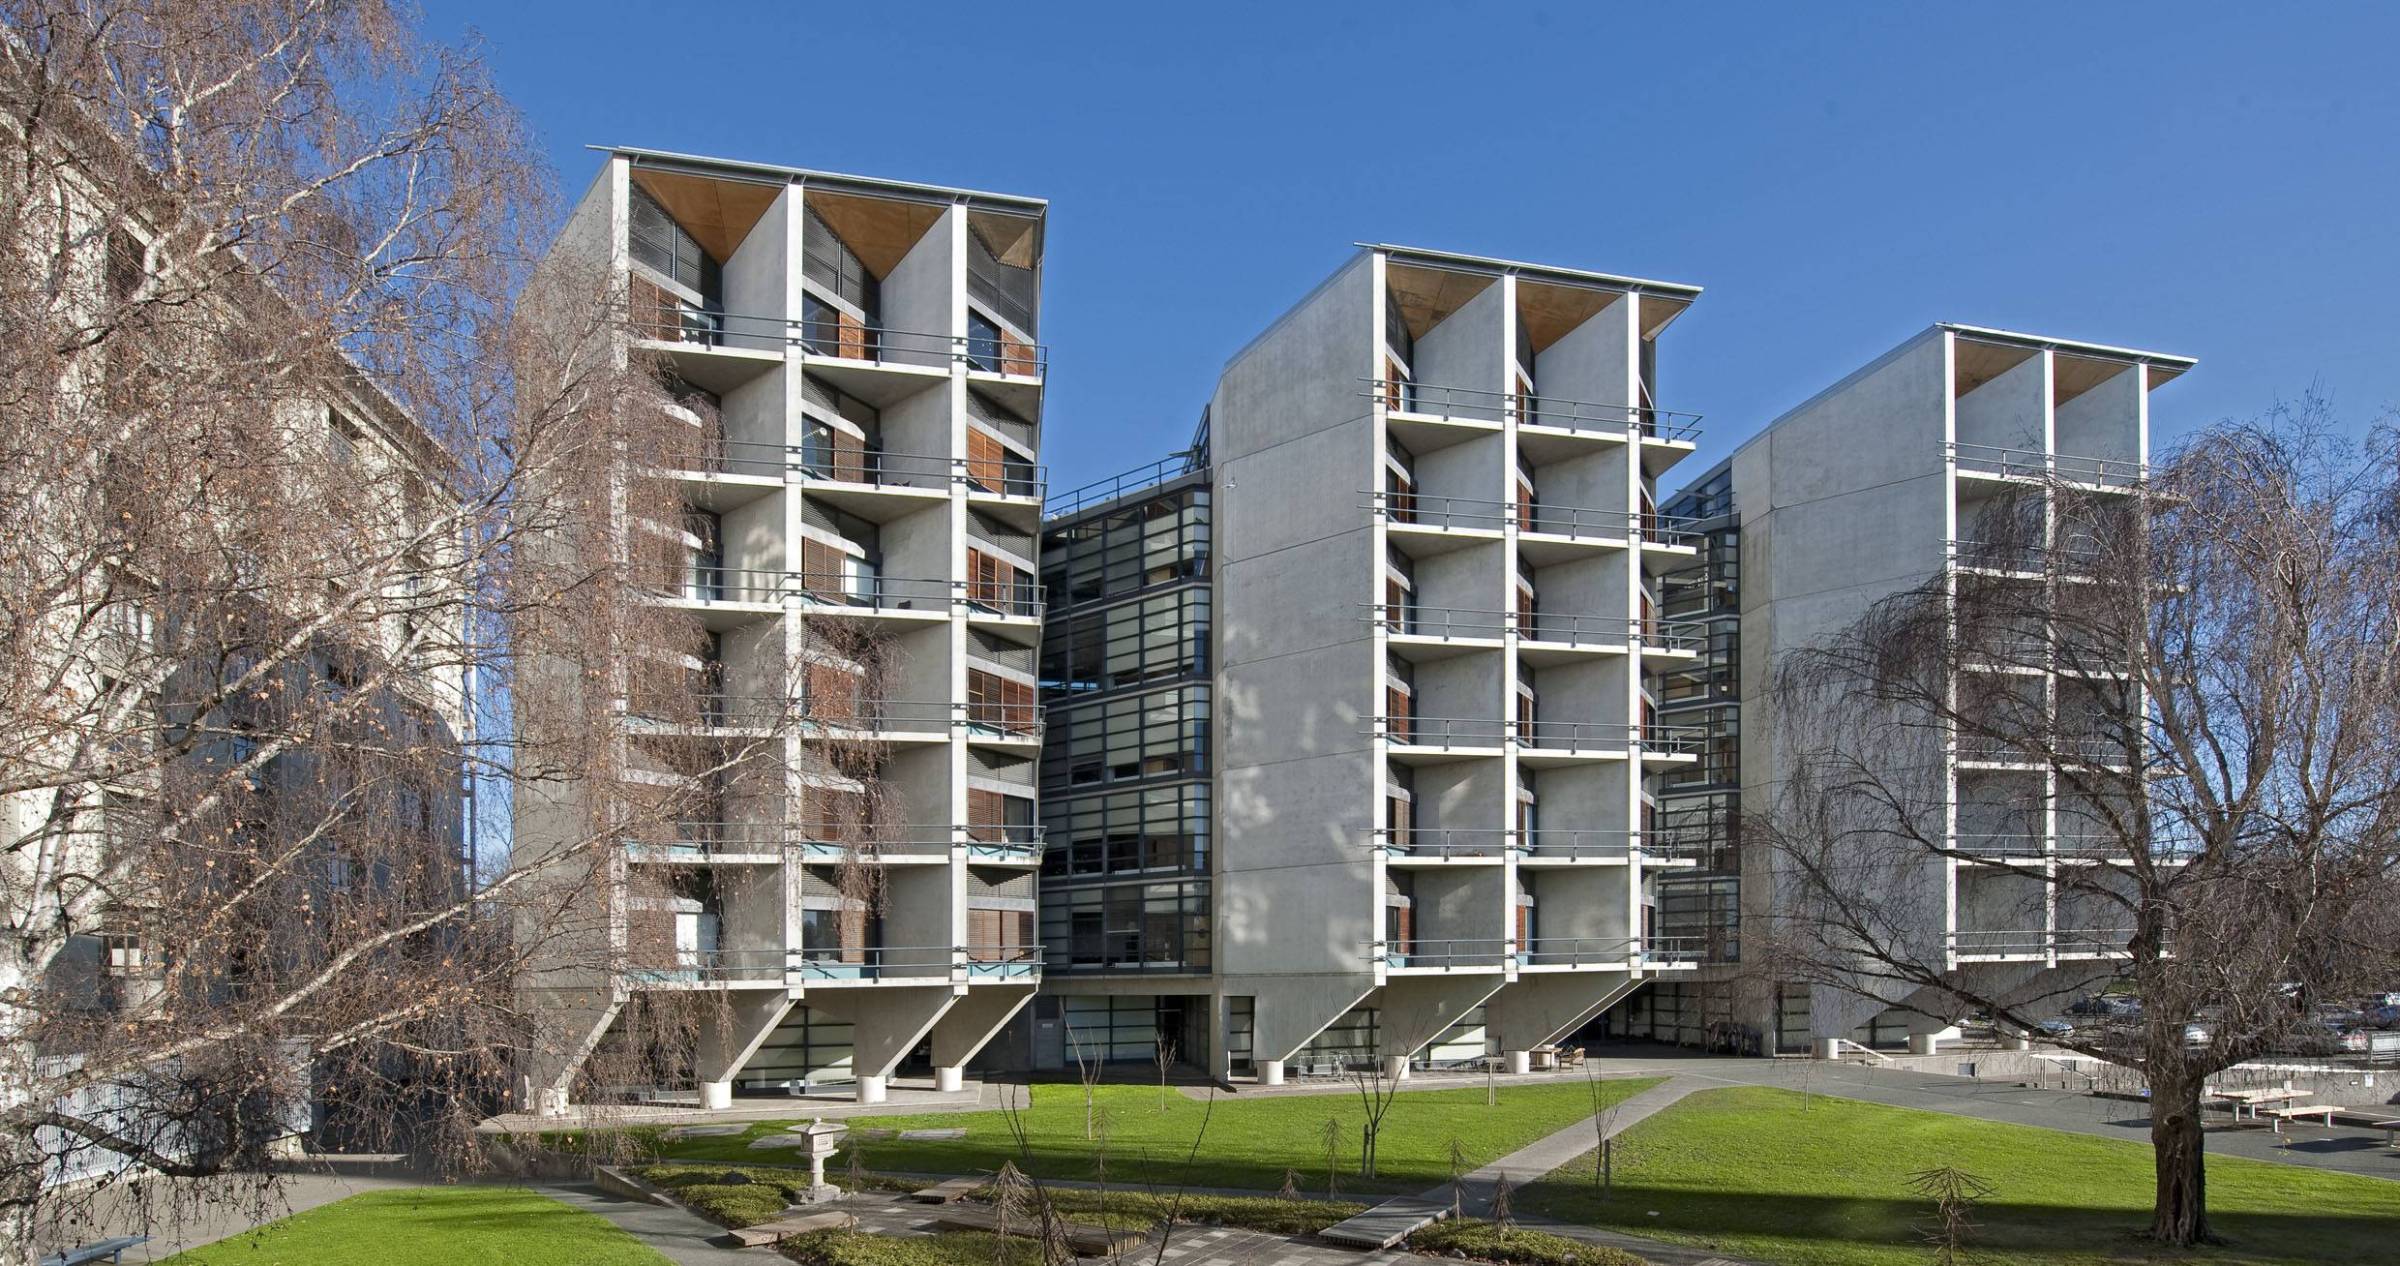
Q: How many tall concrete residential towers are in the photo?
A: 3